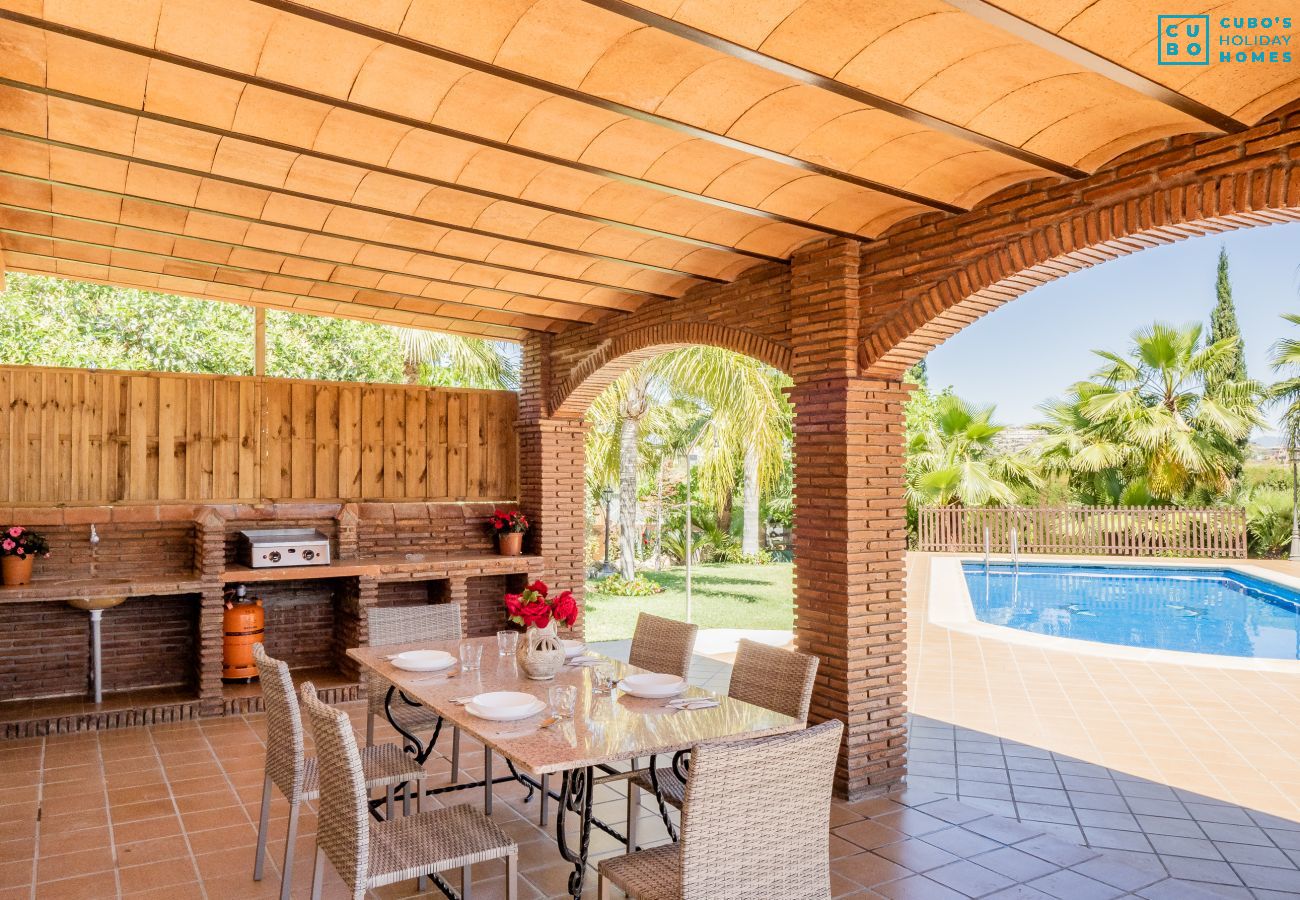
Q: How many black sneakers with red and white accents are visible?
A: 0